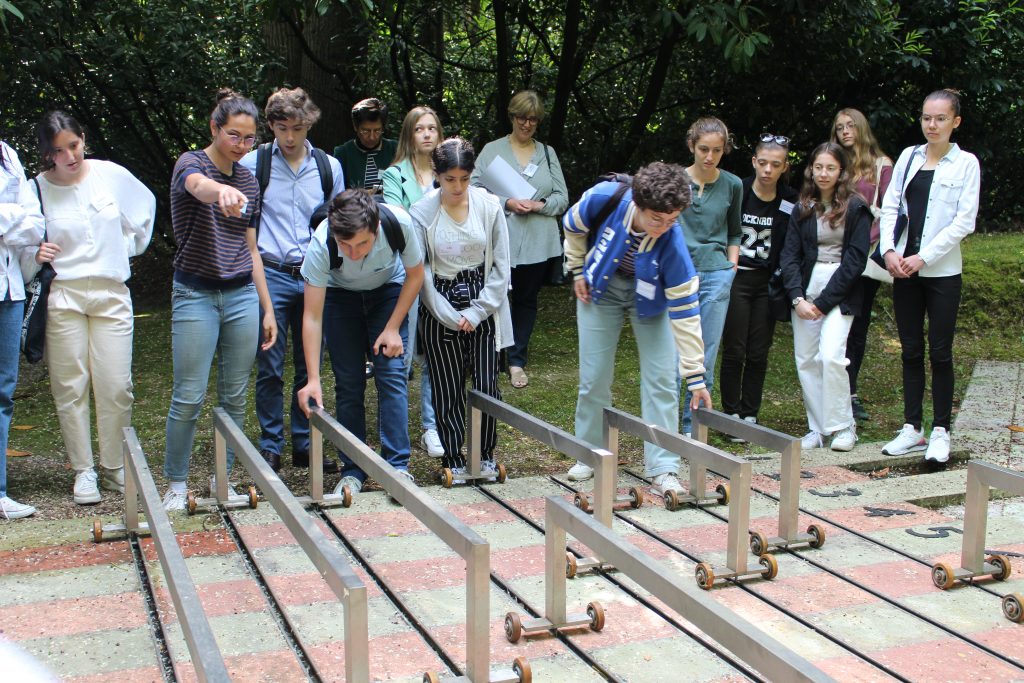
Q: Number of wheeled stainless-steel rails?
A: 8